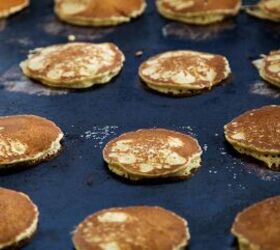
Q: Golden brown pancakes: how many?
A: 13